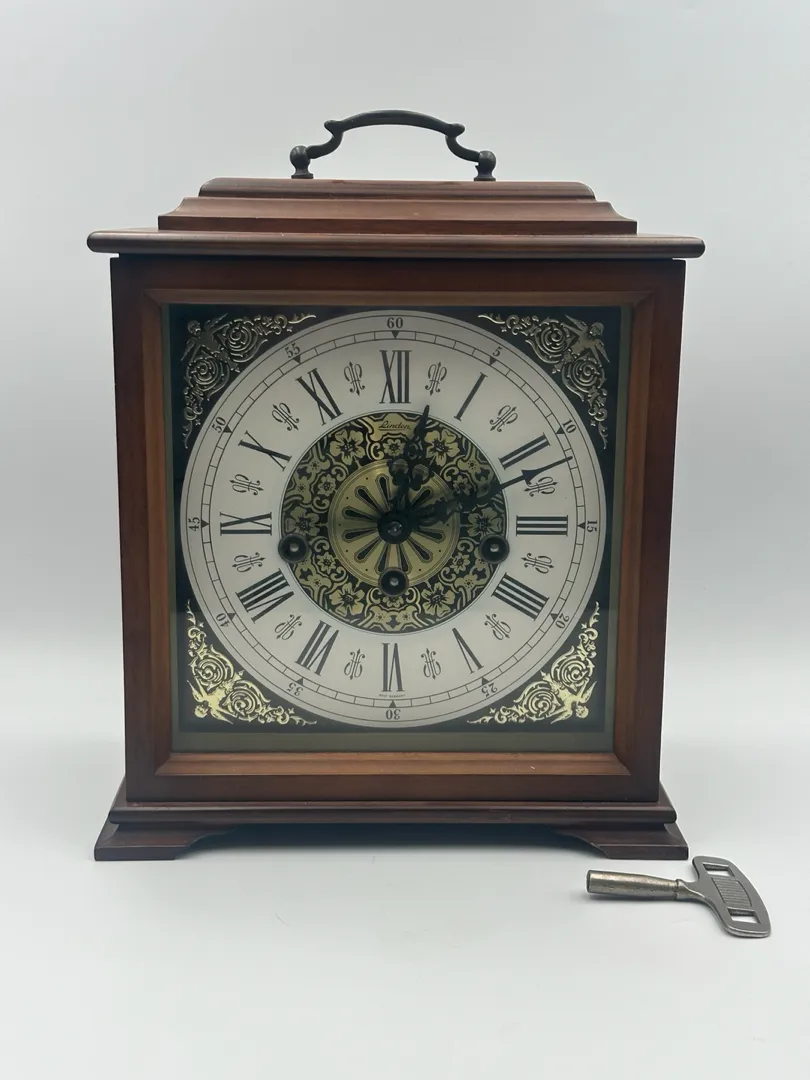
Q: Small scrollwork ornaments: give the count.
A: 12